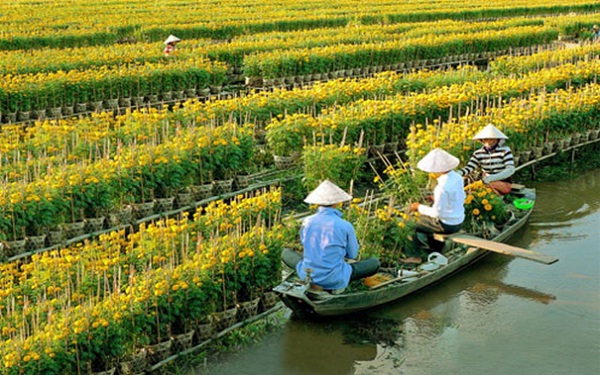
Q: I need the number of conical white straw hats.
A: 4